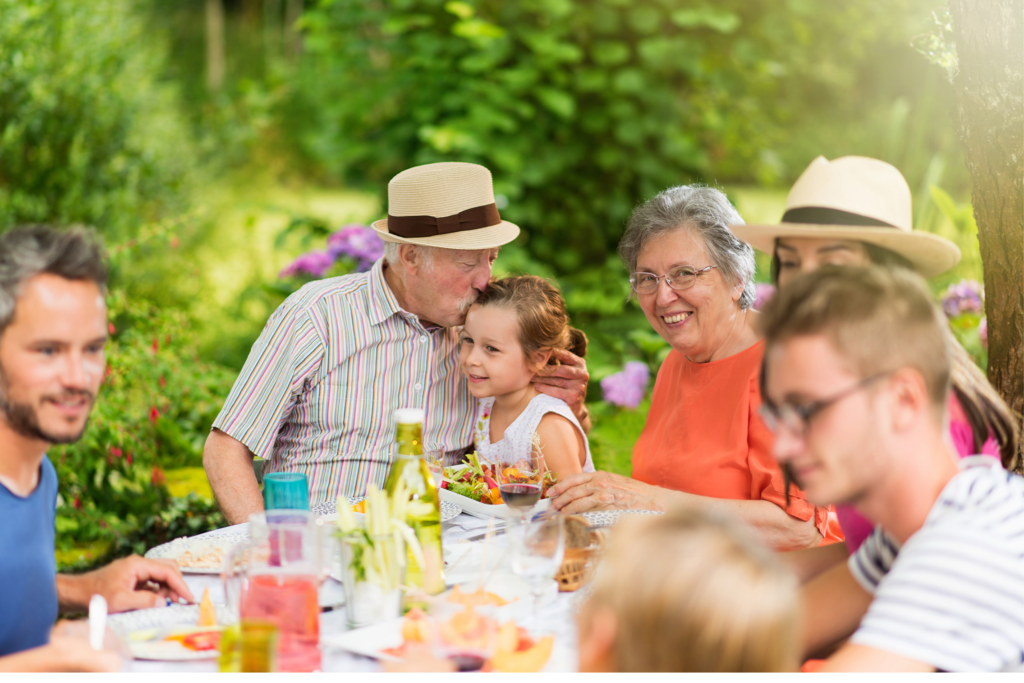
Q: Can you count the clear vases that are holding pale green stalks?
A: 1